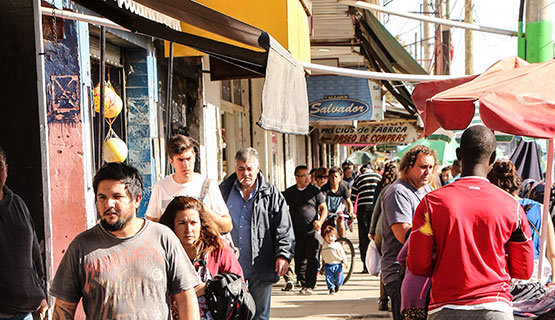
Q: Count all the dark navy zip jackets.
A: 1